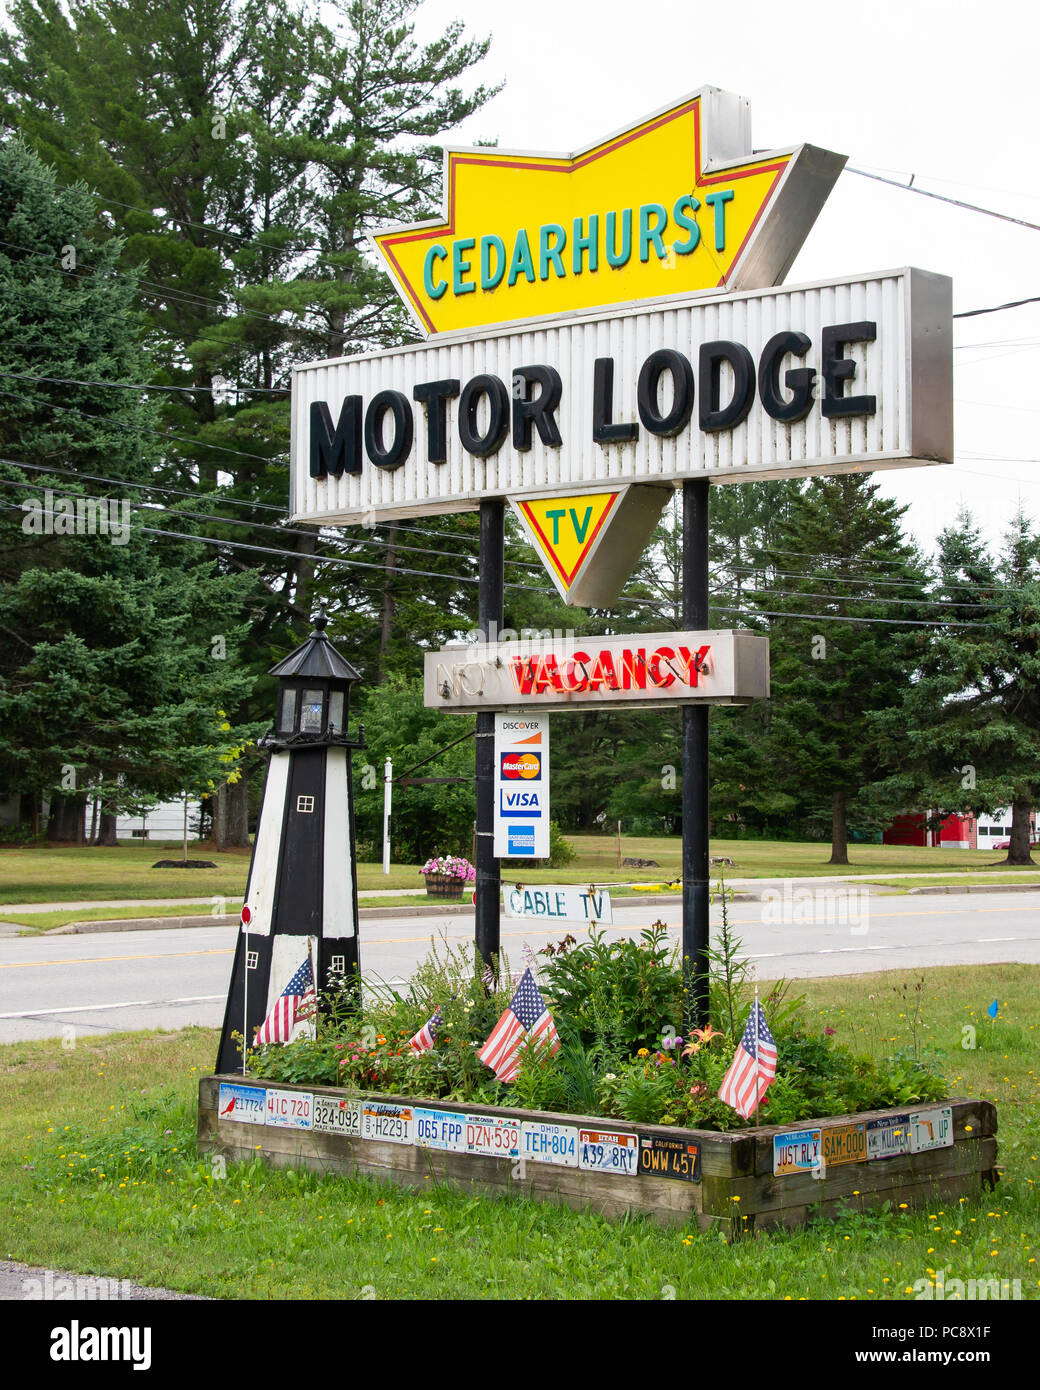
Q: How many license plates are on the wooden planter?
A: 13